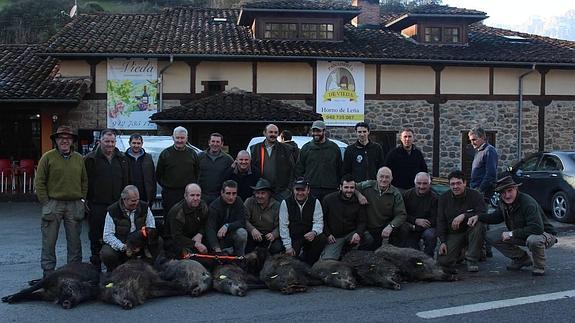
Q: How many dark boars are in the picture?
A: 8